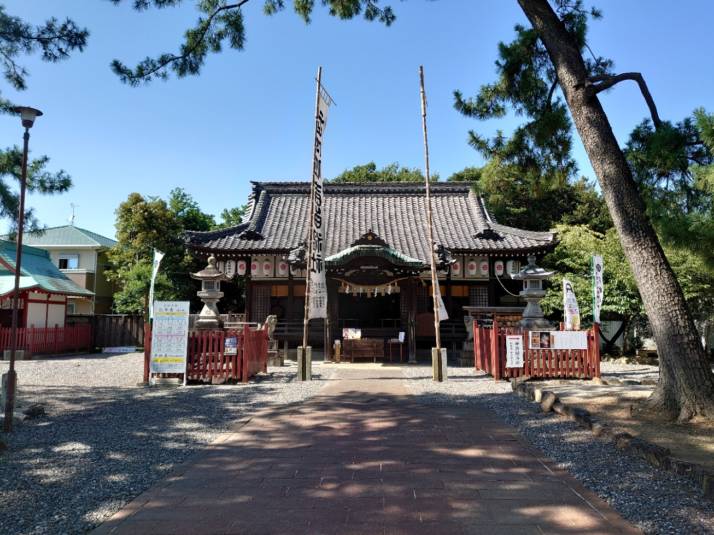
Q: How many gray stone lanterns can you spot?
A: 2